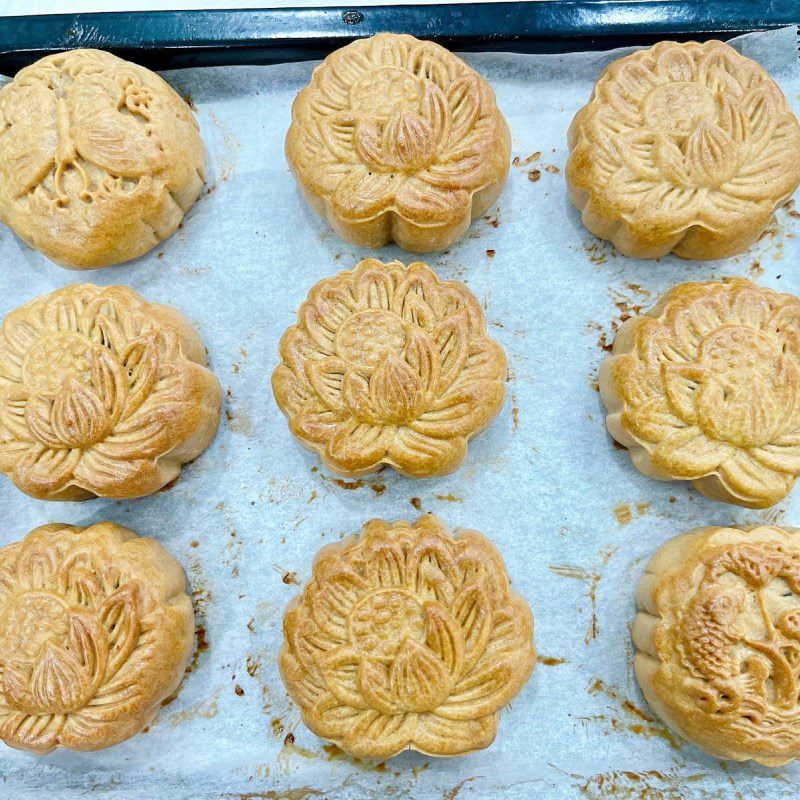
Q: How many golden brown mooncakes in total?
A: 9